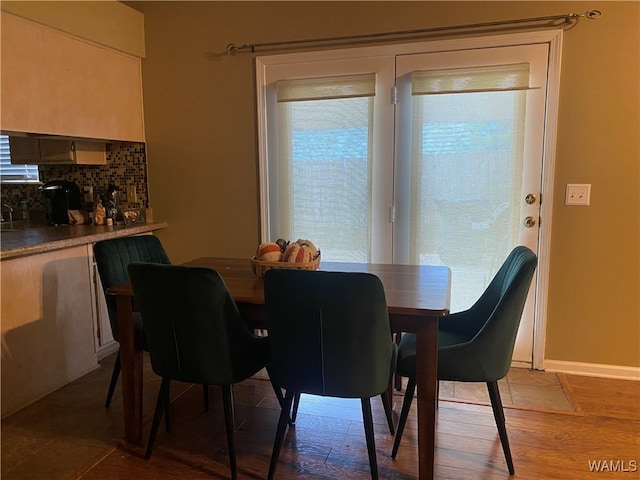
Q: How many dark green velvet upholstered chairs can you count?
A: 4